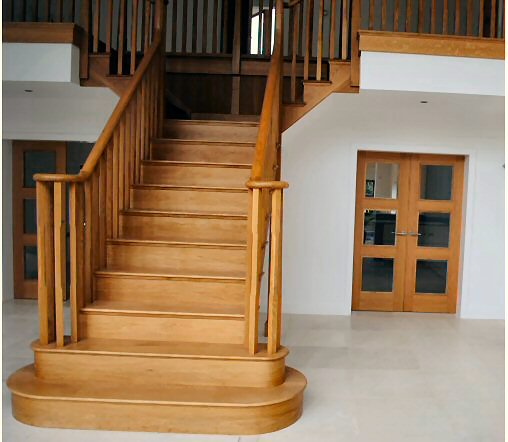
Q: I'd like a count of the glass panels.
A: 9